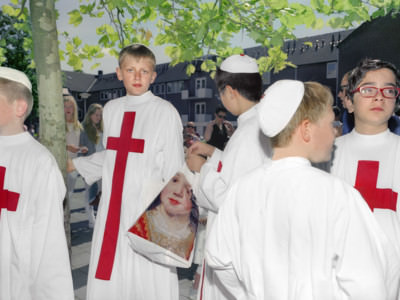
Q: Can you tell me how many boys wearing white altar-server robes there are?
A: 5